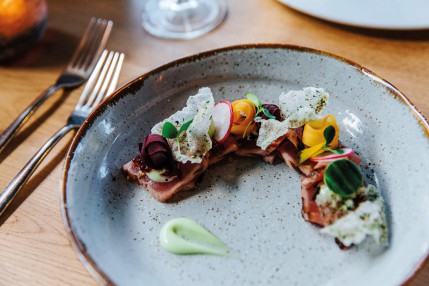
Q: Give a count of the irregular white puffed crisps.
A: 3